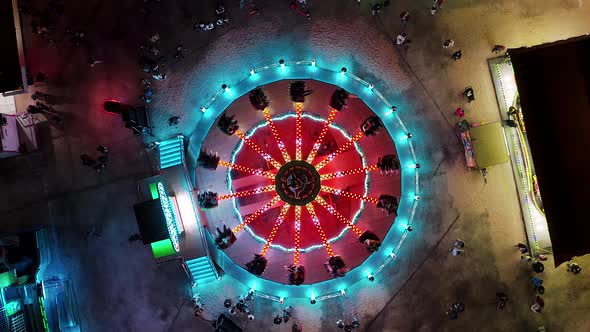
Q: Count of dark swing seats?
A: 14